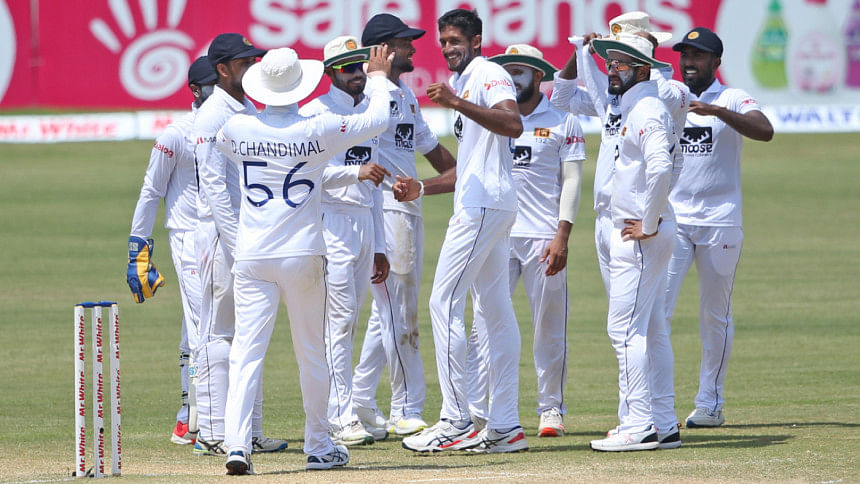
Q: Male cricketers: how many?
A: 10